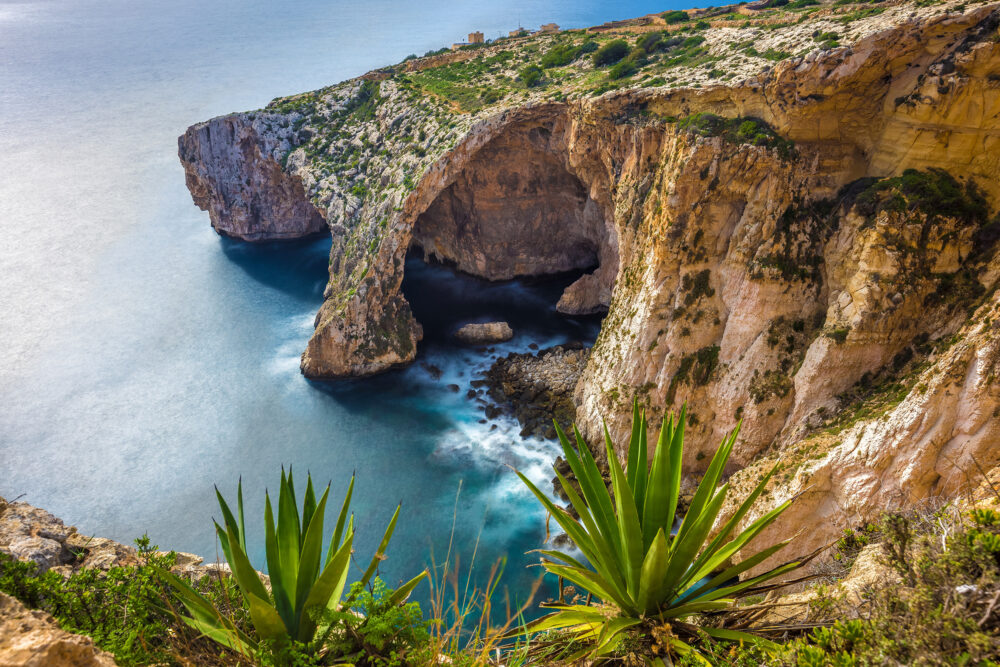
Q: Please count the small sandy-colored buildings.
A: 3